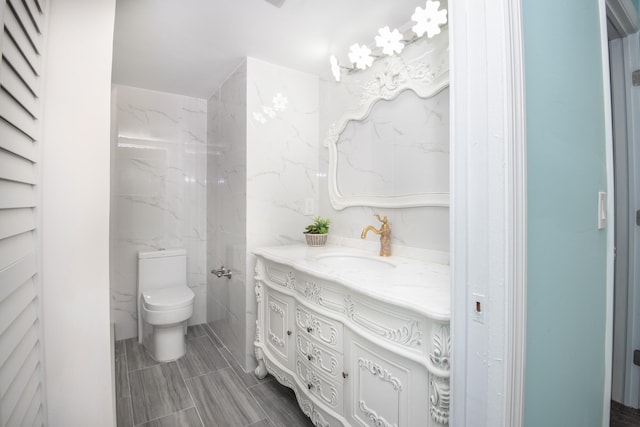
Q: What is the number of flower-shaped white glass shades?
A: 4